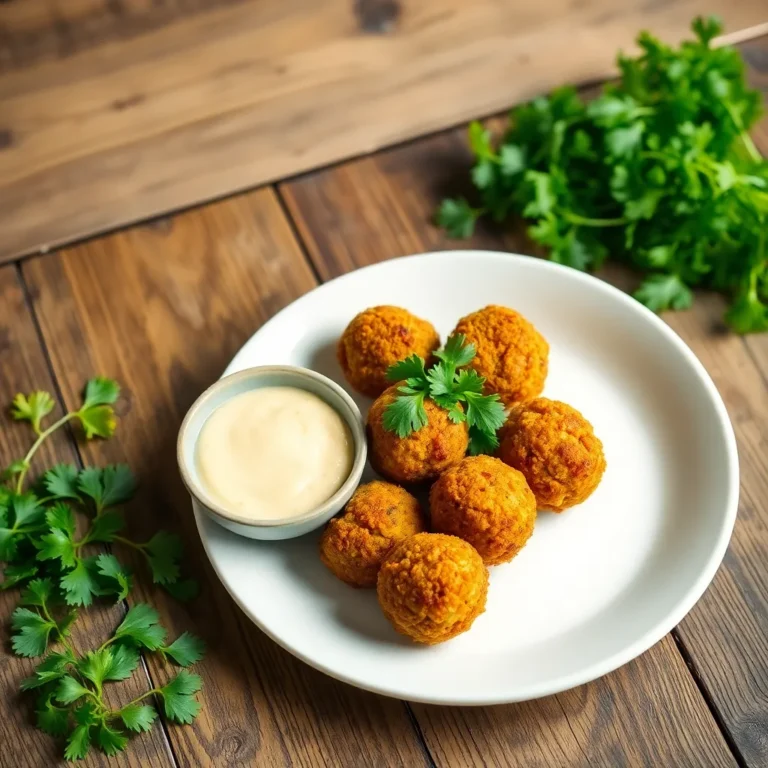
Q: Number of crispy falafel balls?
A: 7